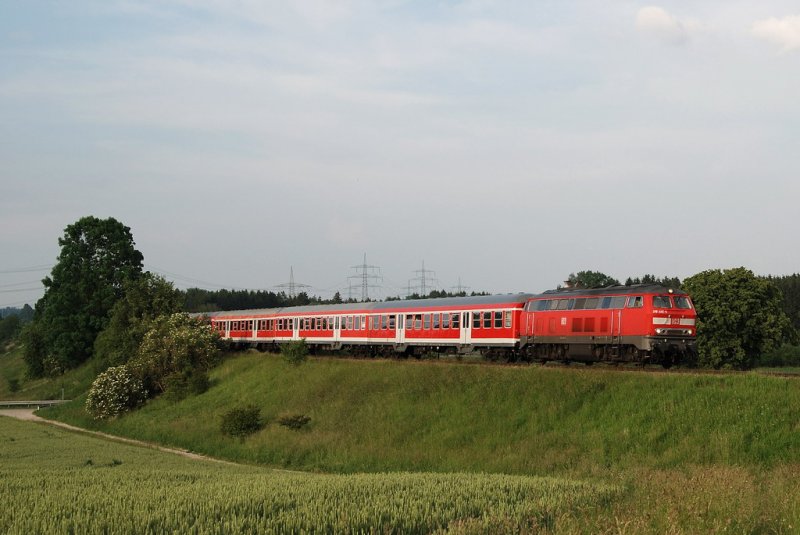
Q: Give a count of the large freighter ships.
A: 0